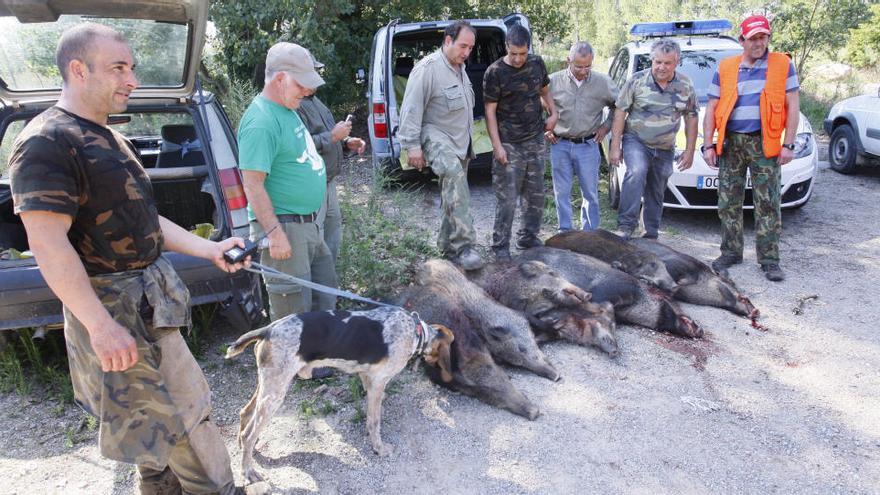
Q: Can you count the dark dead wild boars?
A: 7